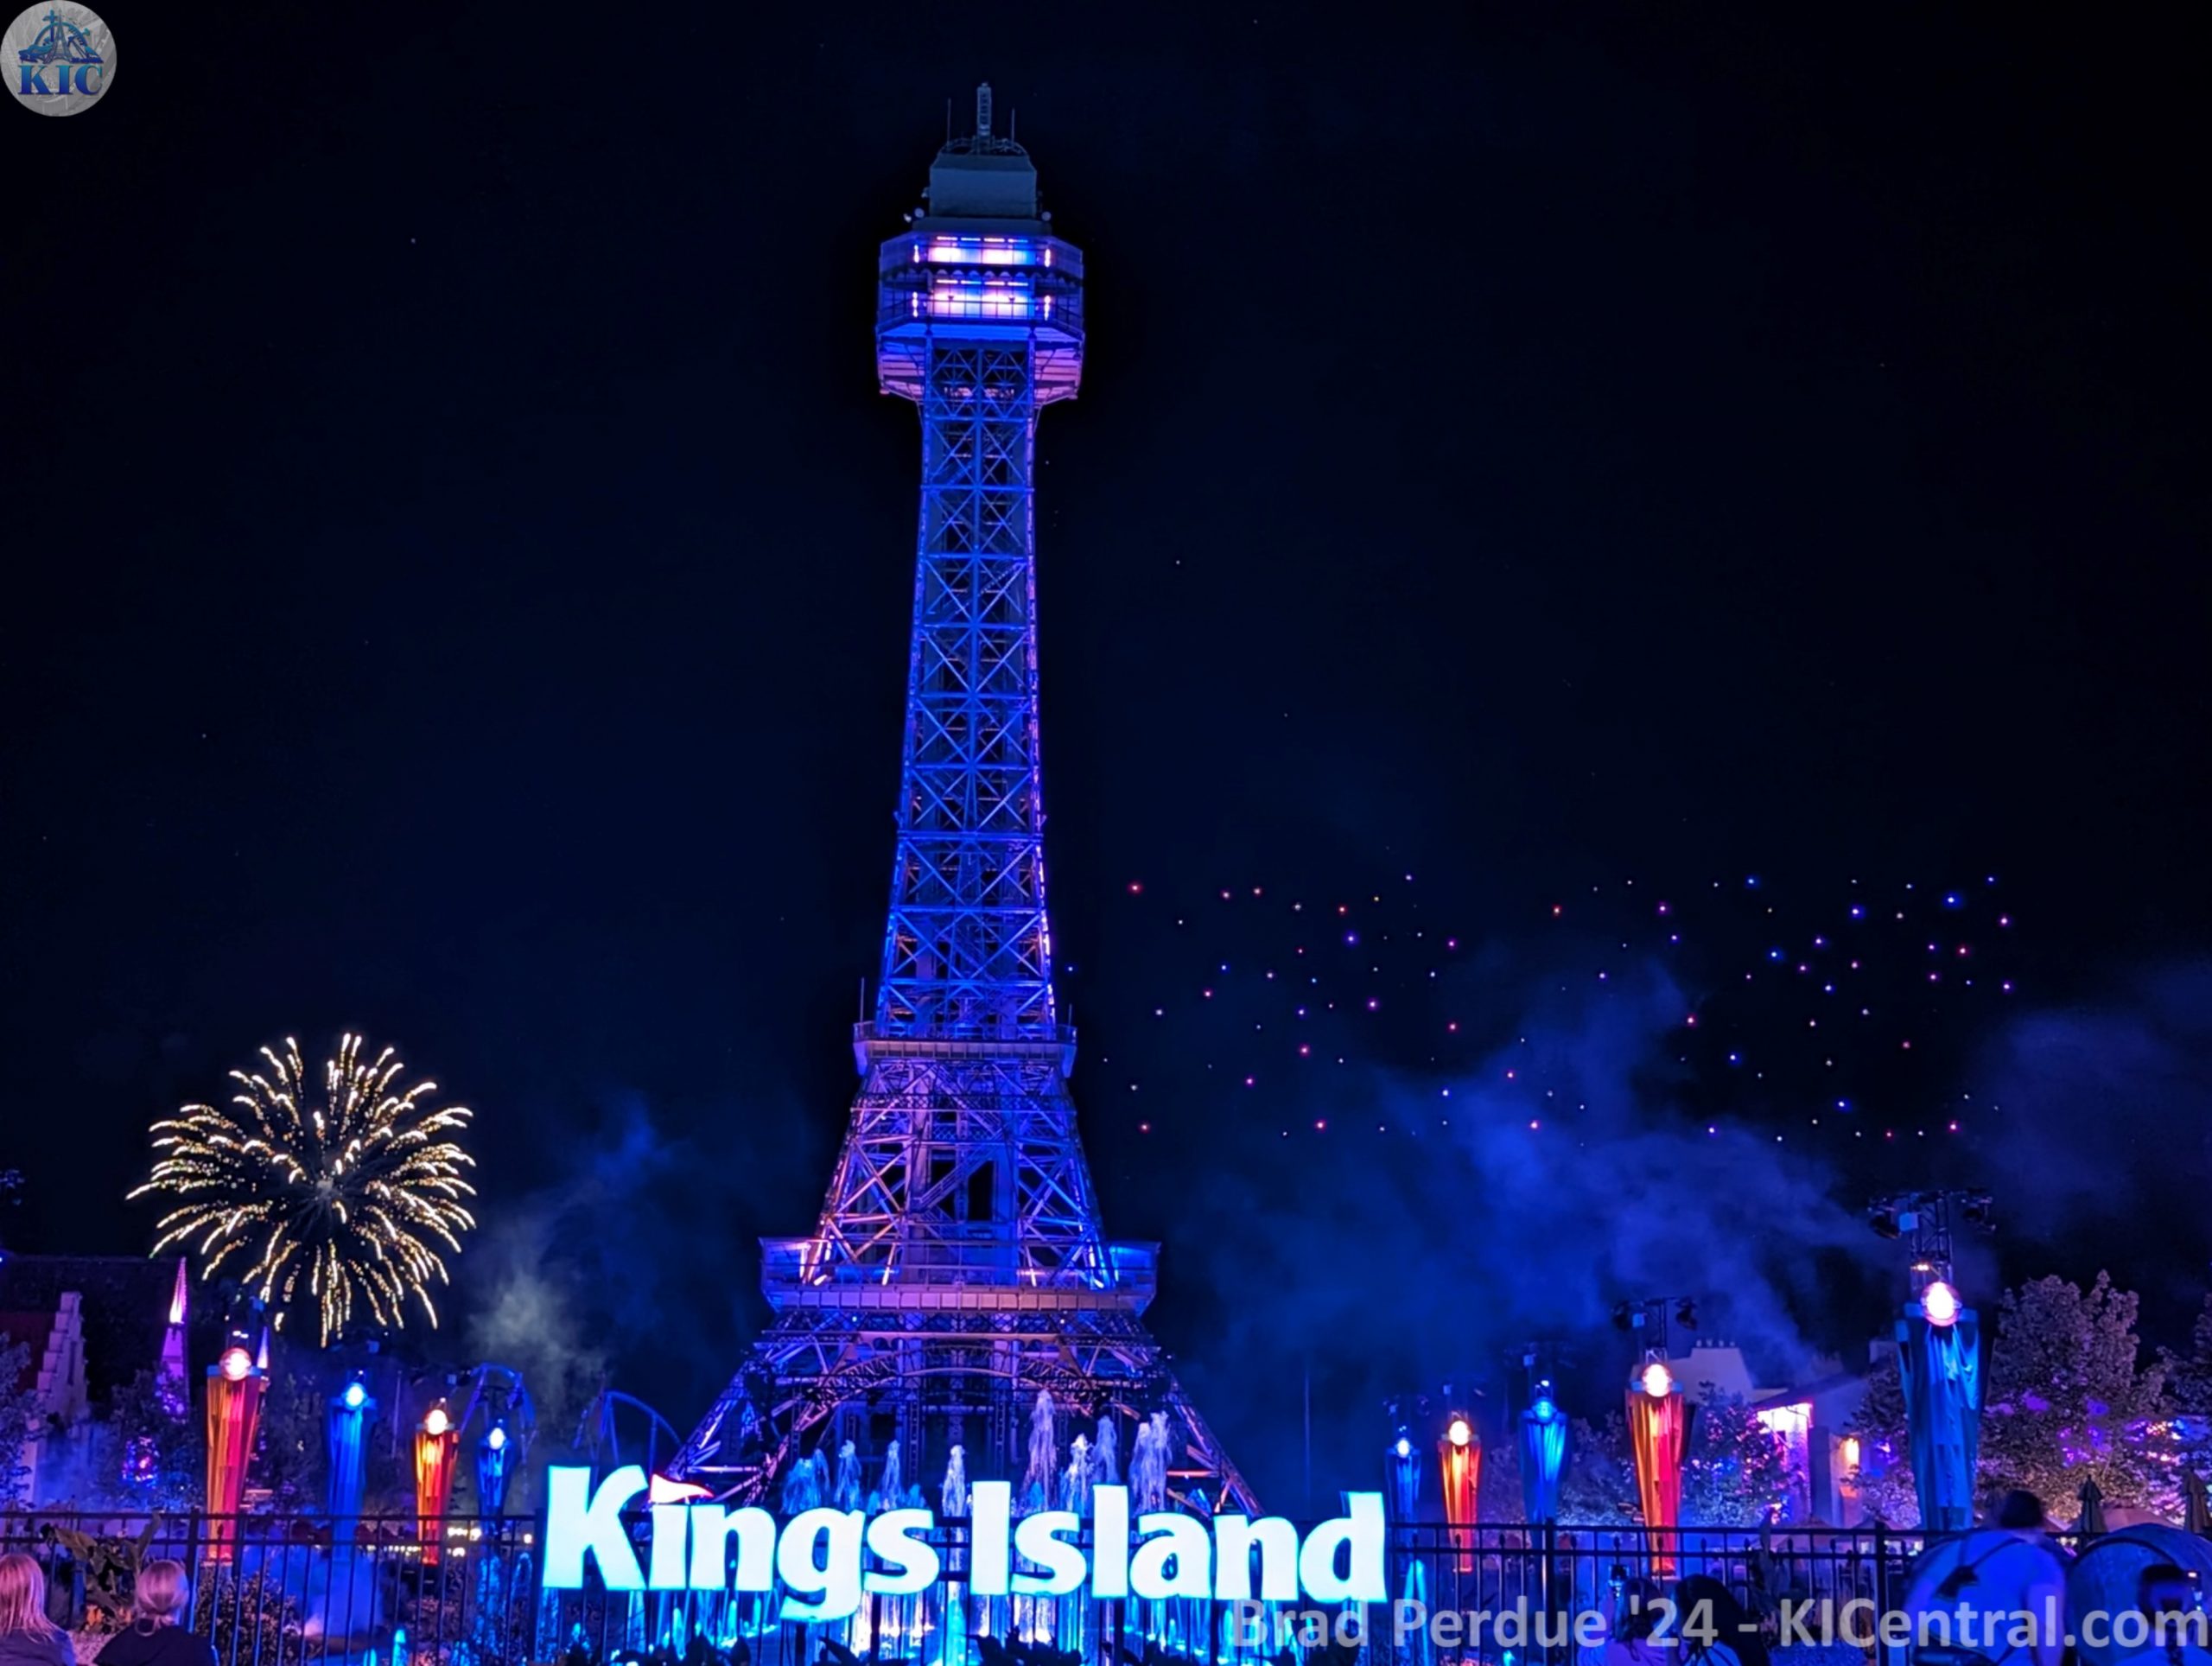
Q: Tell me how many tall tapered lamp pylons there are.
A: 9